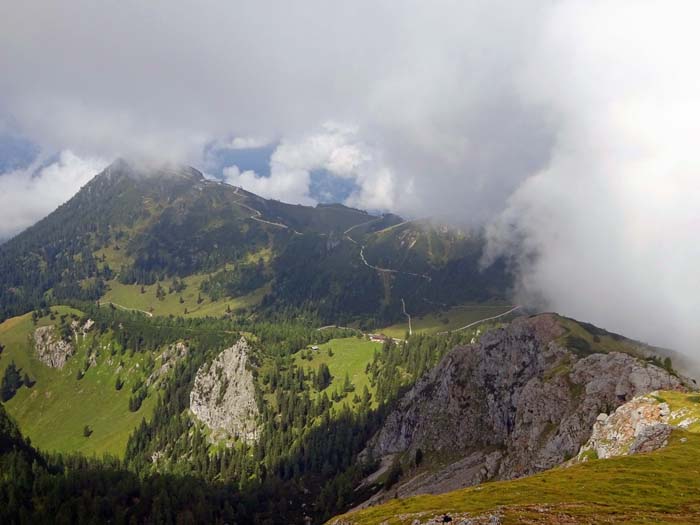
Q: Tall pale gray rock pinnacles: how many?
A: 1